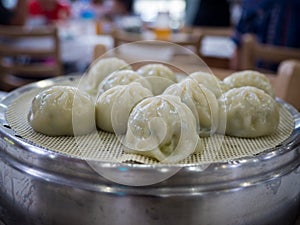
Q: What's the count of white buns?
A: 10